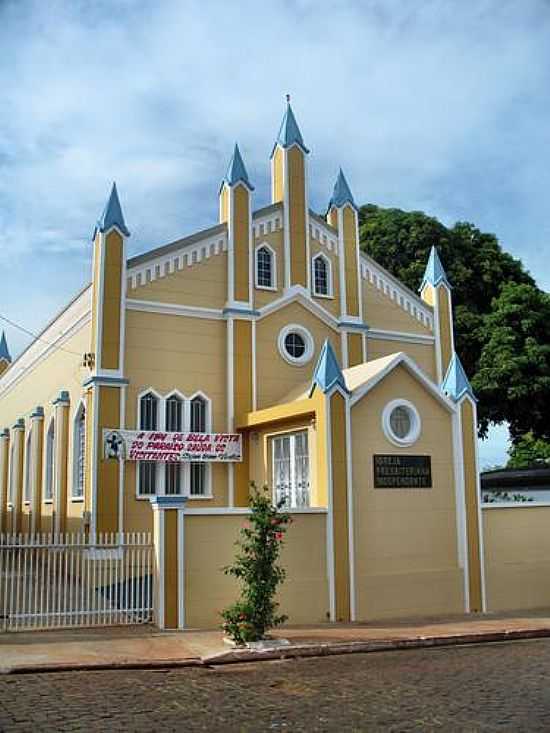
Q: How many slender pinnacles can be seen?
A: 8